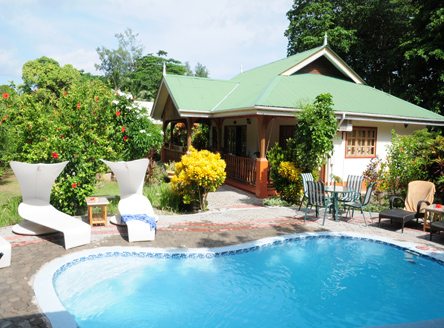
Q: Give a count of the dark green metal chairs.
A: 4